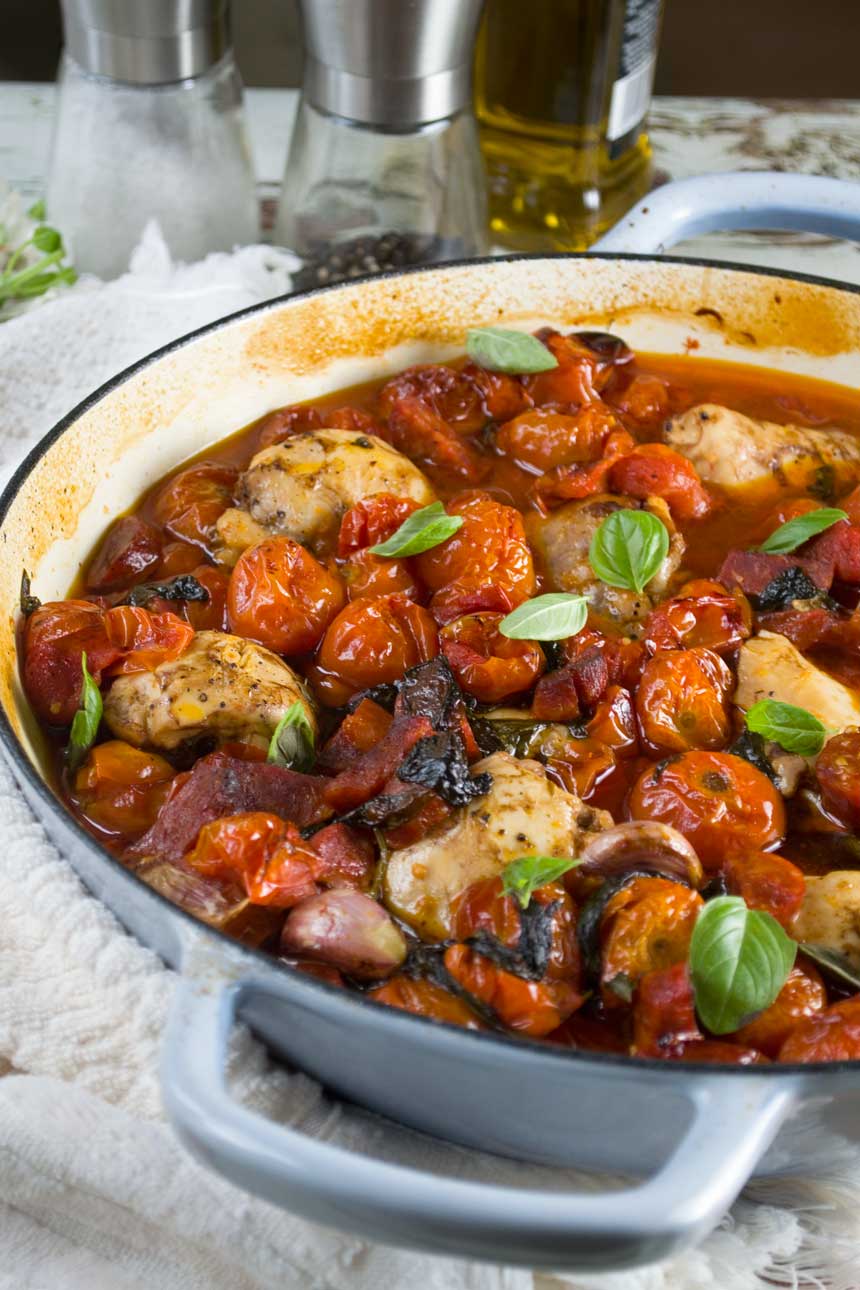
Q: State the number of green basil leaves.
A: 10